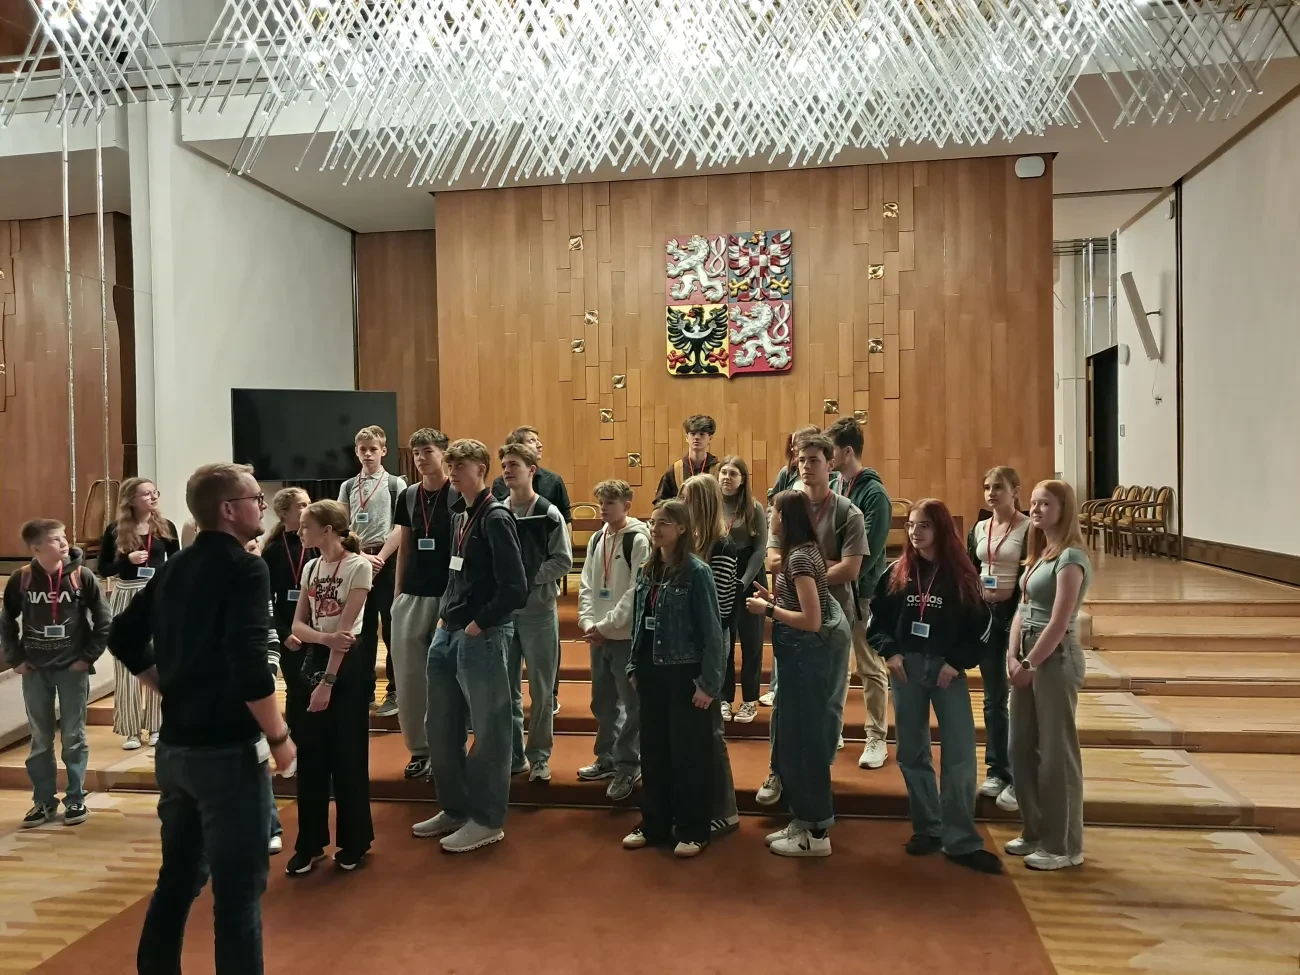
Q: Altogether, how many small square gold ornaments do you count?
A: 11